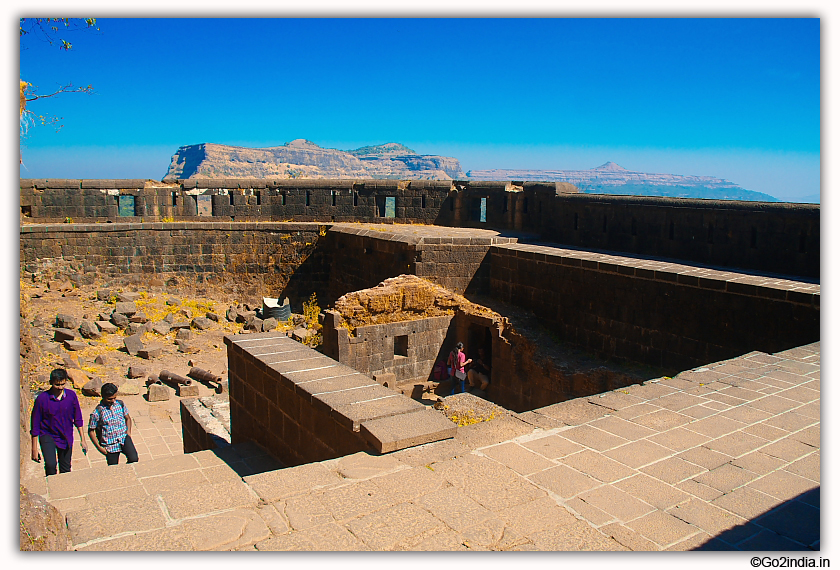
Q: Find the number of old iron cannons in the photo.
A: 3